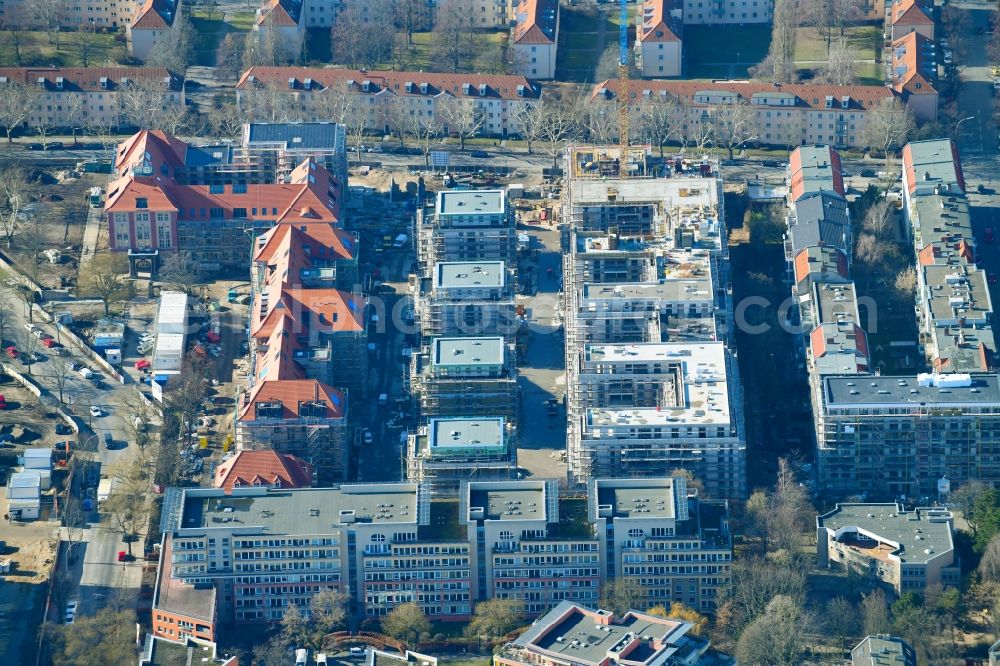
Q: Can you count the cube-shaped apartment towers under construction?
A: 4